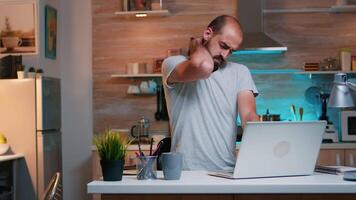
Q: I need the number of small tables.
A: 1